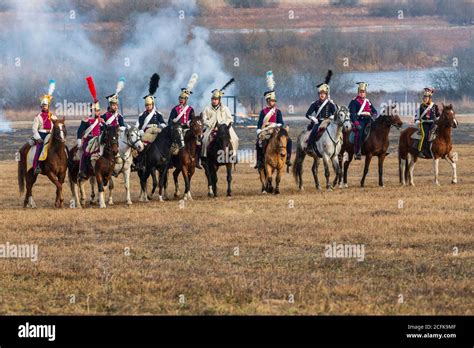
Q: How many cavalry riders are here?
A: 10